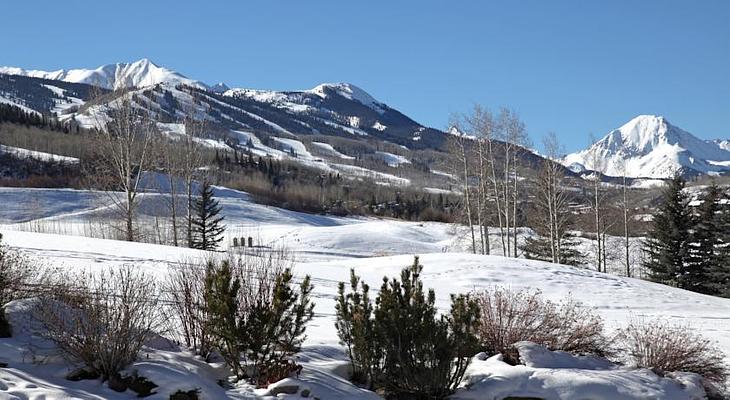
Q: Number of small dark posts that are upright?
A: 3